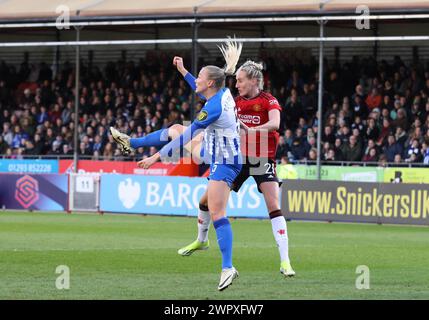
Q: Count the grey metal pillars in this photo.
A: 3